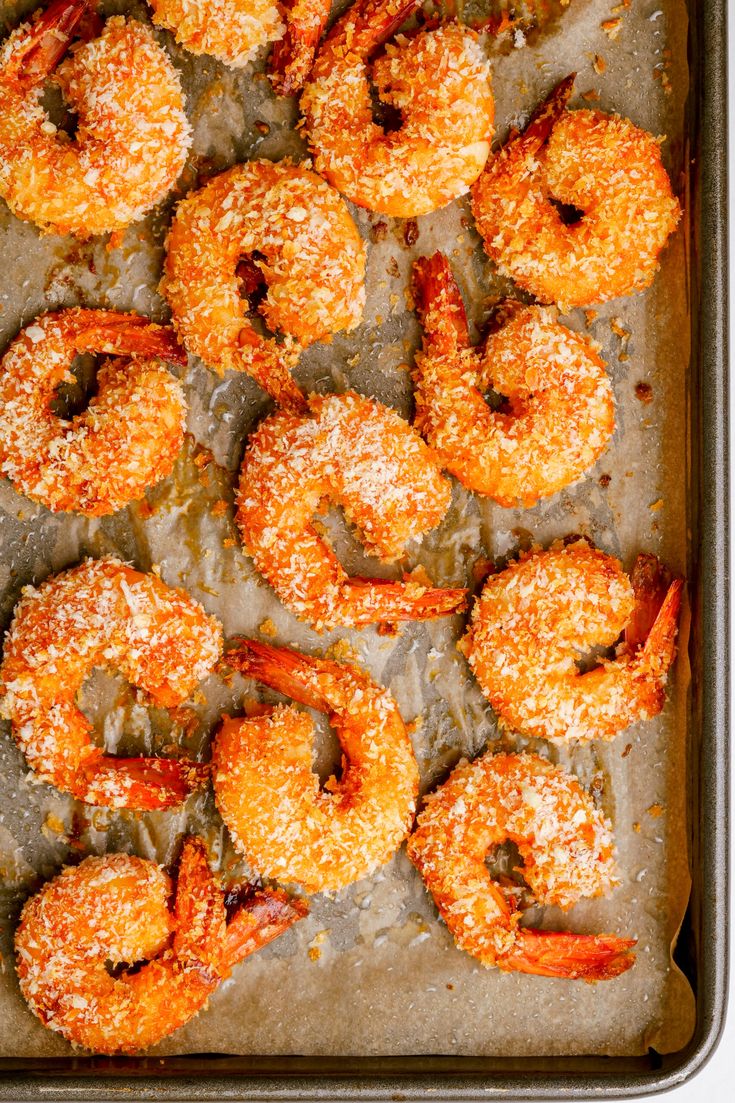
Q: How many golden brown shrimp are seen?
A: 13